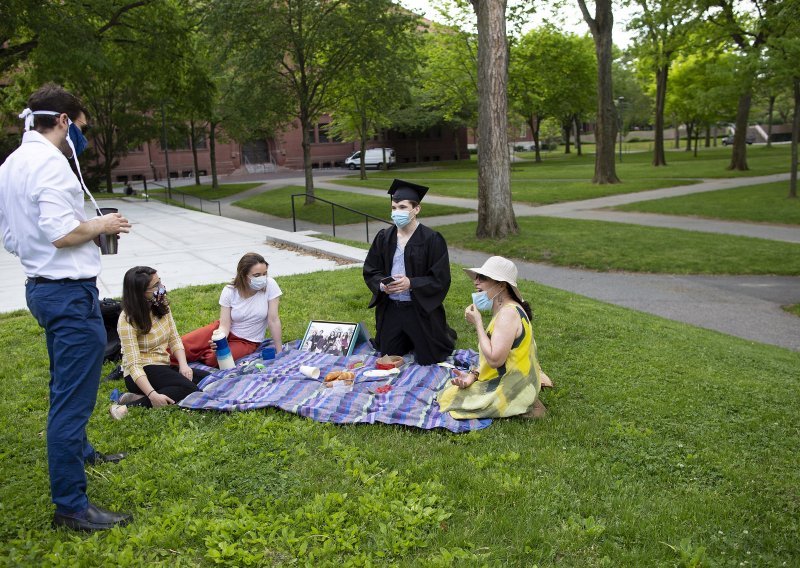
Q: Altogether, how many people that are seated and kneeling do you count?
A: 4